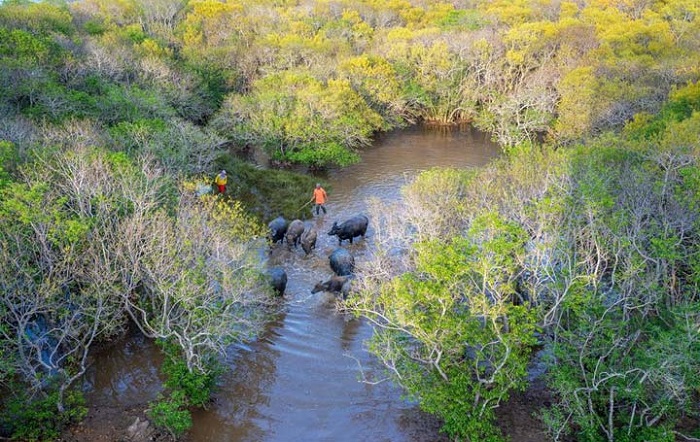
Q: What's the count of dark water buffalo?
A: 7